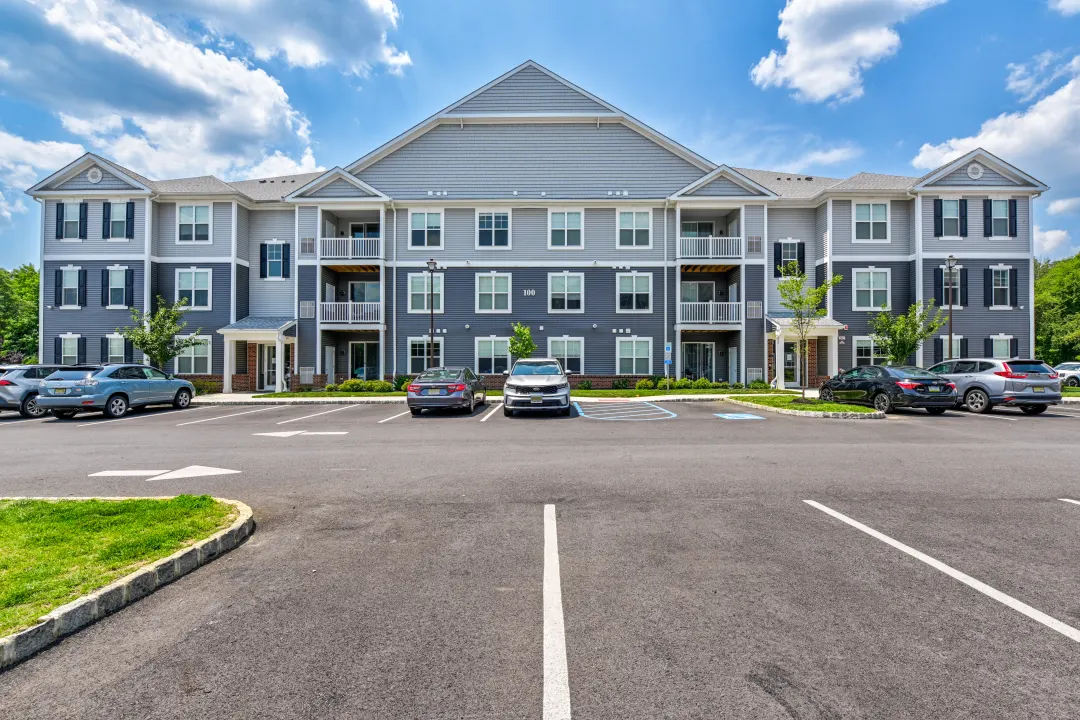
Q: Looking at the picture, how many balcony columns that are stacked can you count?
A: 2